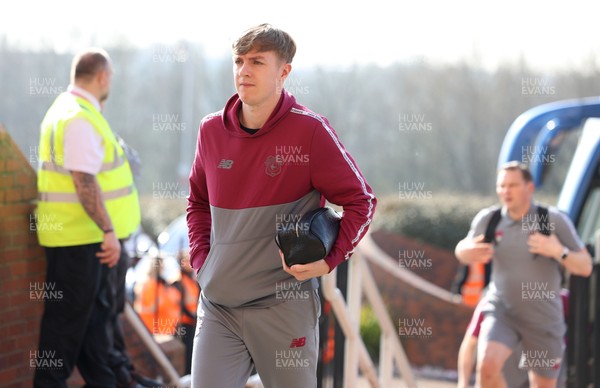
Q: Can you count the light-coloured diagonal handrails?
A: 4